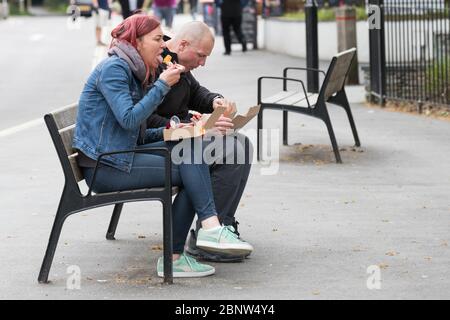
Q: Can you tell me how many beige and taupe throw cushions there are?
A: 0